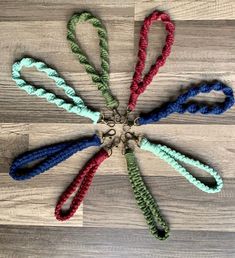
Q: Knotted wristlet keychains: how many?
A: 8